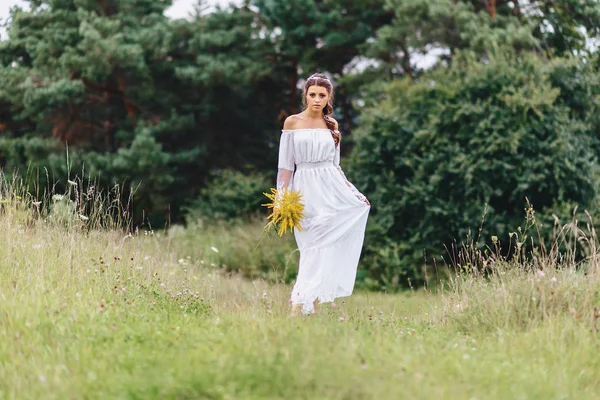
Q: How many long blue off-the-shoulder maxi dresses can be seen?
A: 0